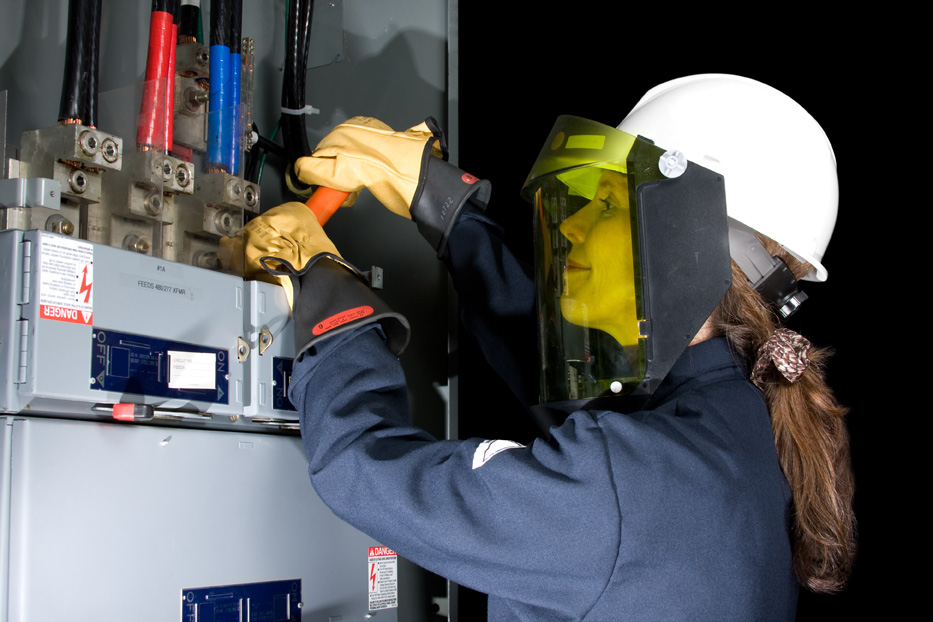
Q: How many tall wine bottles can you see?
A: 0